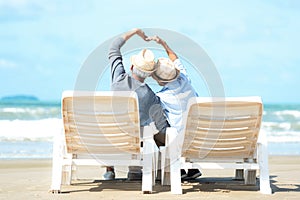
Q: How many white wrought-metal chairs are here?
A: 0